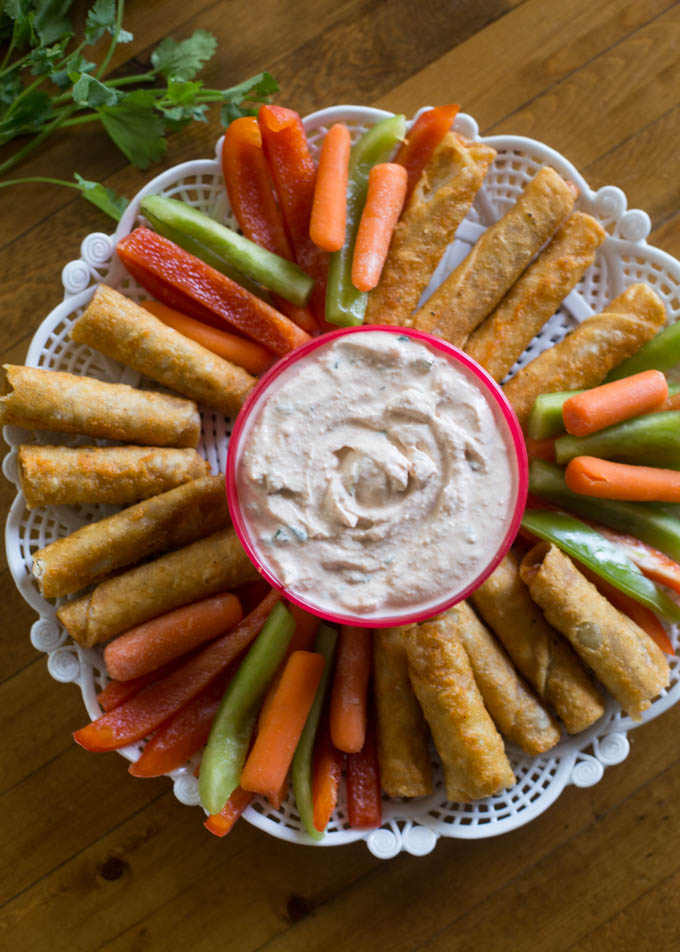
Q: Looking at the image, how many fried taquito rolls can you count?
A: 14